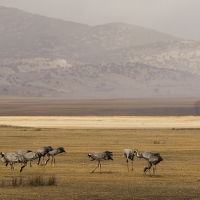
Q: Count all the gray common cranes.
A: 9